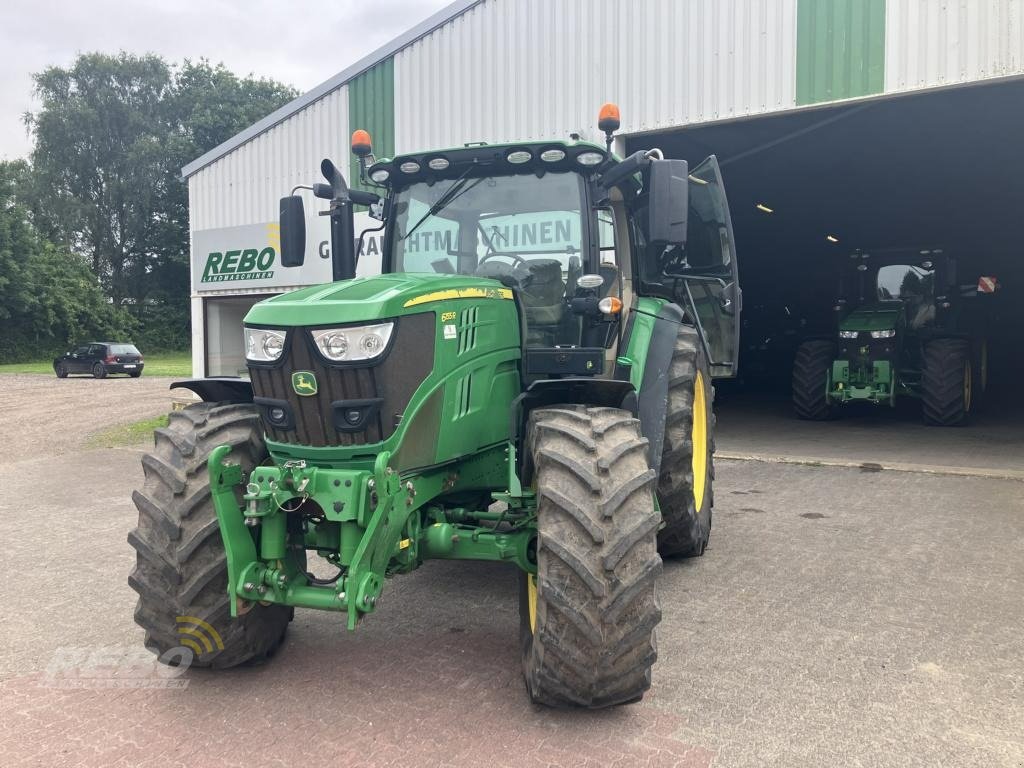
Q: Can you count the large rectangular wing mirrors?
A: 2